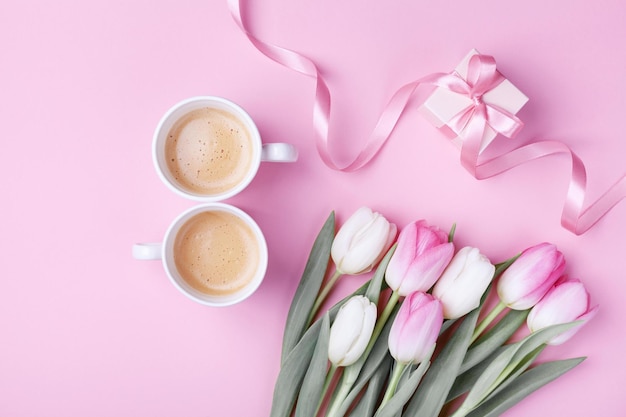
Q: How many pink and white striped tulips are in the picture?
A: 4